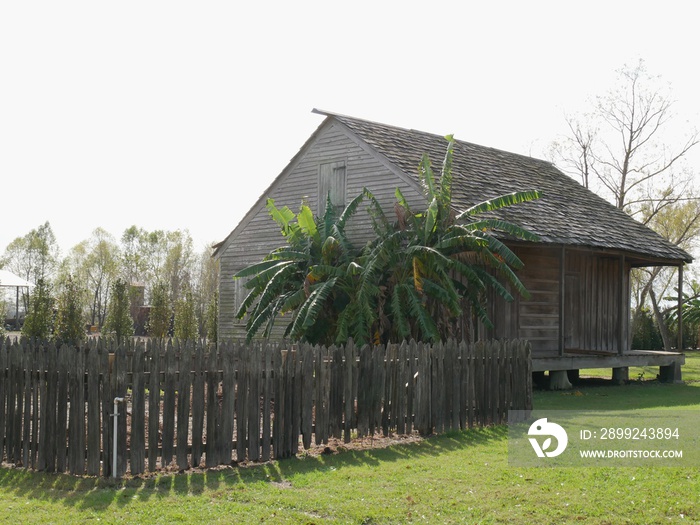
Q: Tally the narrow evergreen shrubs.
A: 6